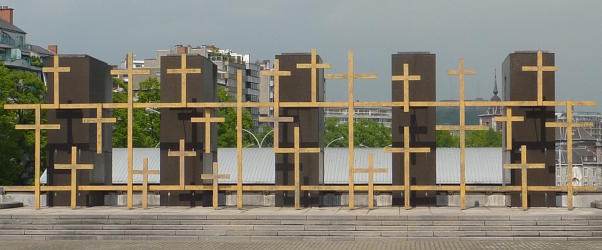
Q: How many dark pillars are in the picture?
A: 5